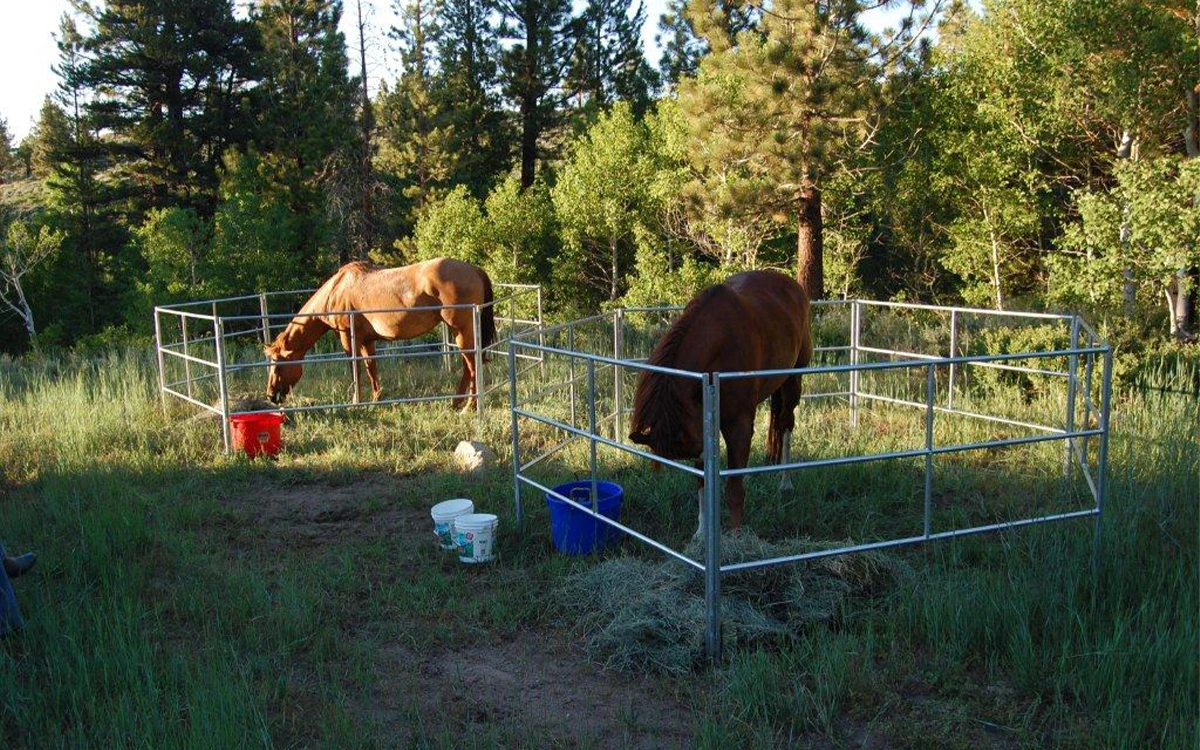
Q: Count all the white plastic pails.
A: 2